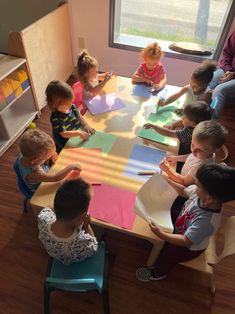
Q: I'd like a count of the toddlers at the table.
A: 9